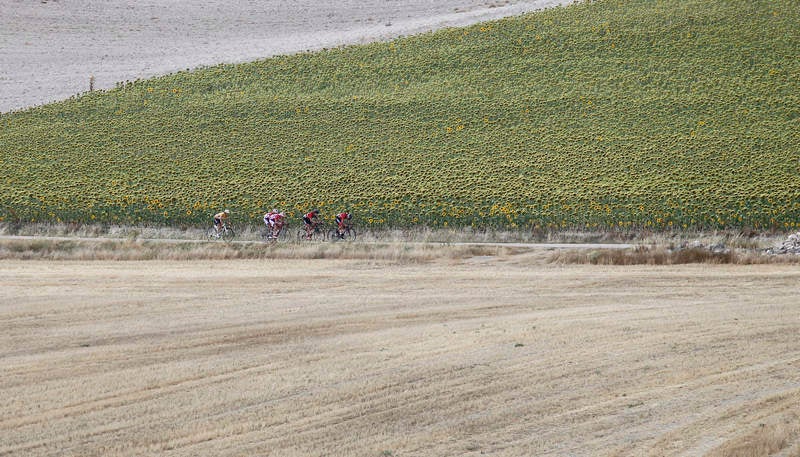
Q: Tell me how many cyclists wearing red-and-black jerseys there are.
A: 2